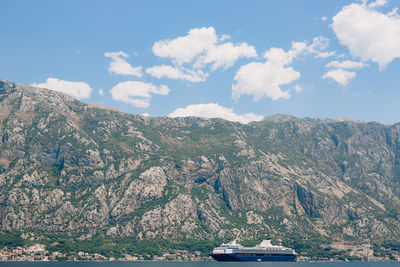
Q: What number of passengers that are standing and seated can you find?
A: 0